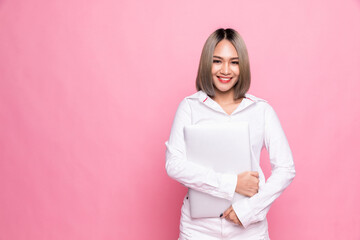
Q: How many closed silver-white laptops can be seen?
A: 1